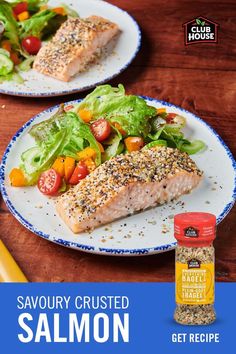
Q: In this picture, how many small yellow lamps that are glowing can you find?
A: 0